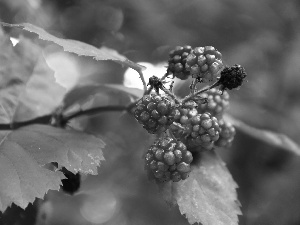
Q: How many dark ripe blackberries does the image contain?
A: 1